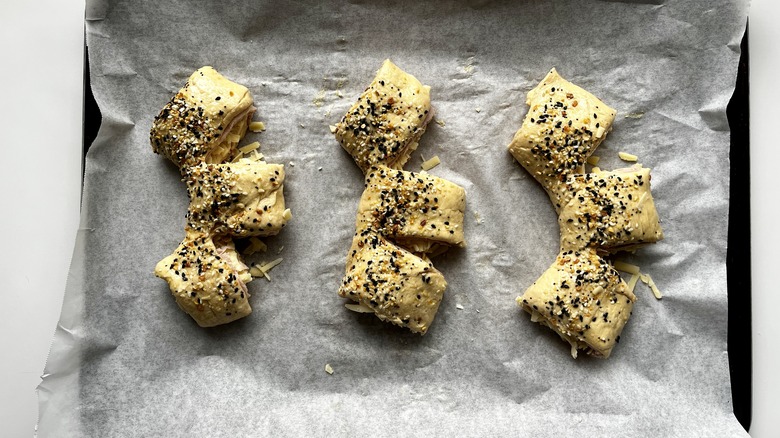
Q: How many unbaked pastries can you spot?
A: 3